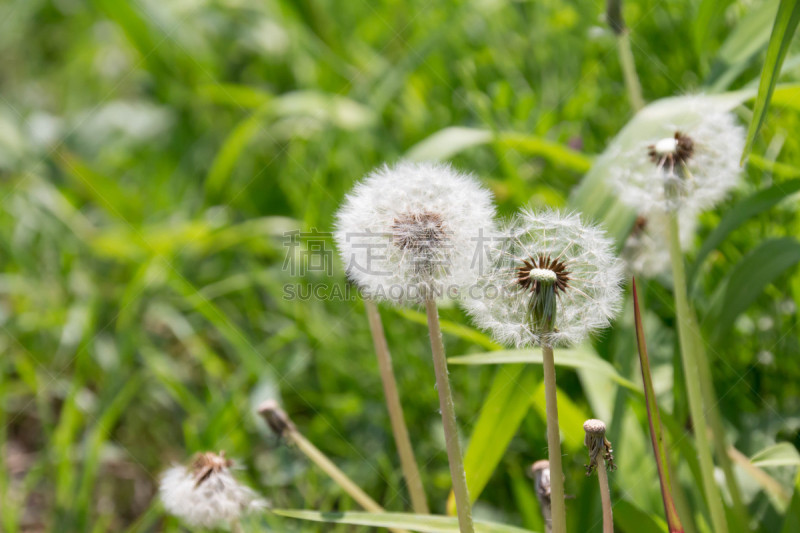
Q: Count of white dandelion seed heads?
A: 5